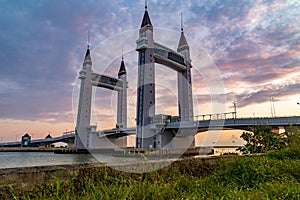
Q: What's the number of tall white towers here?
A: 4